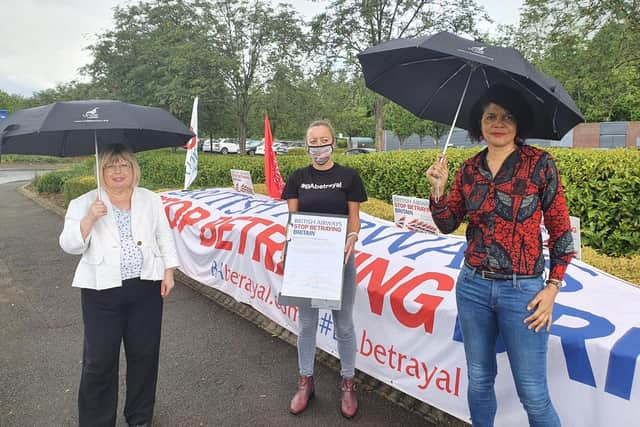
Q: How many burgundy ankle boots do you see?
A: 2